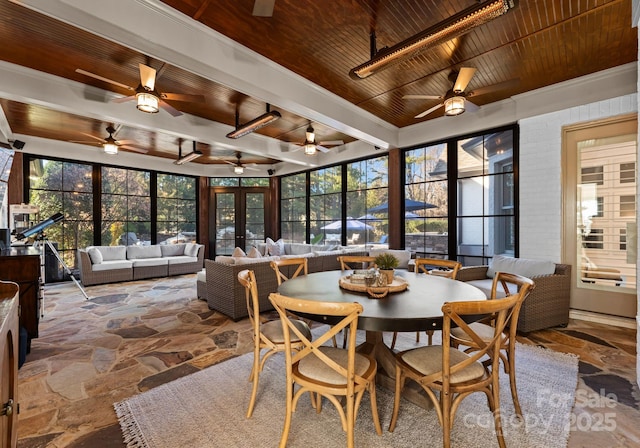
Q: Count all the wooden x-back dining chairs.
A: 7